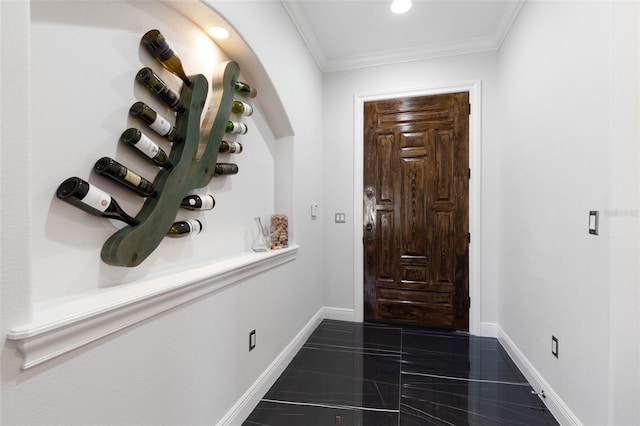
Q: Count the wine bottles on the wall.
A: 13